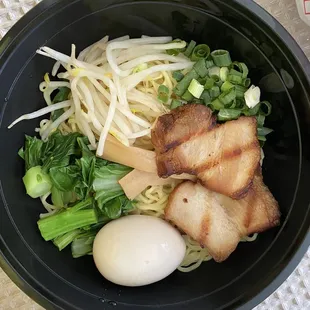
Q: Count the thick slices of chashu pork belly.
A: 2